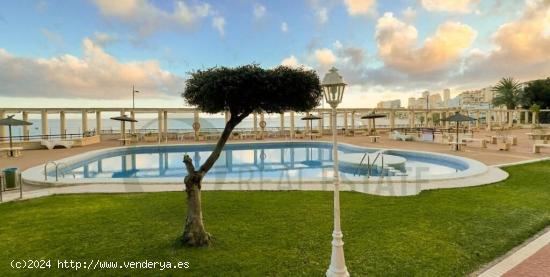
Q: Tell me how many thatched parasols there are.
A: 5